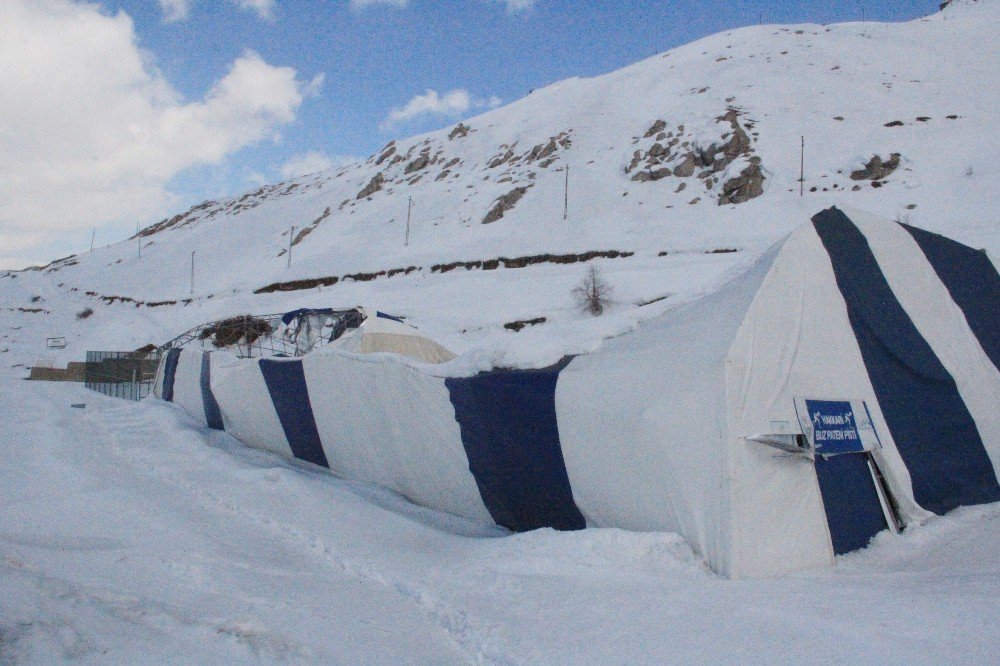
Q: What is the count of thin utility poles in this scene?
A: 7